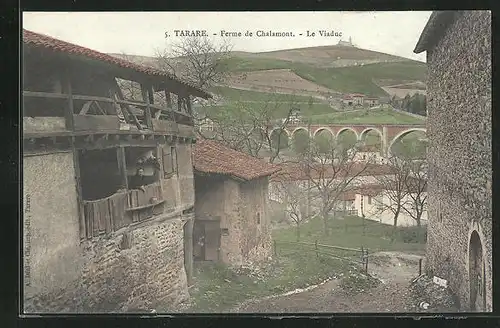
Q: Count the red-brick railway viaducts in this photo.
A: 1